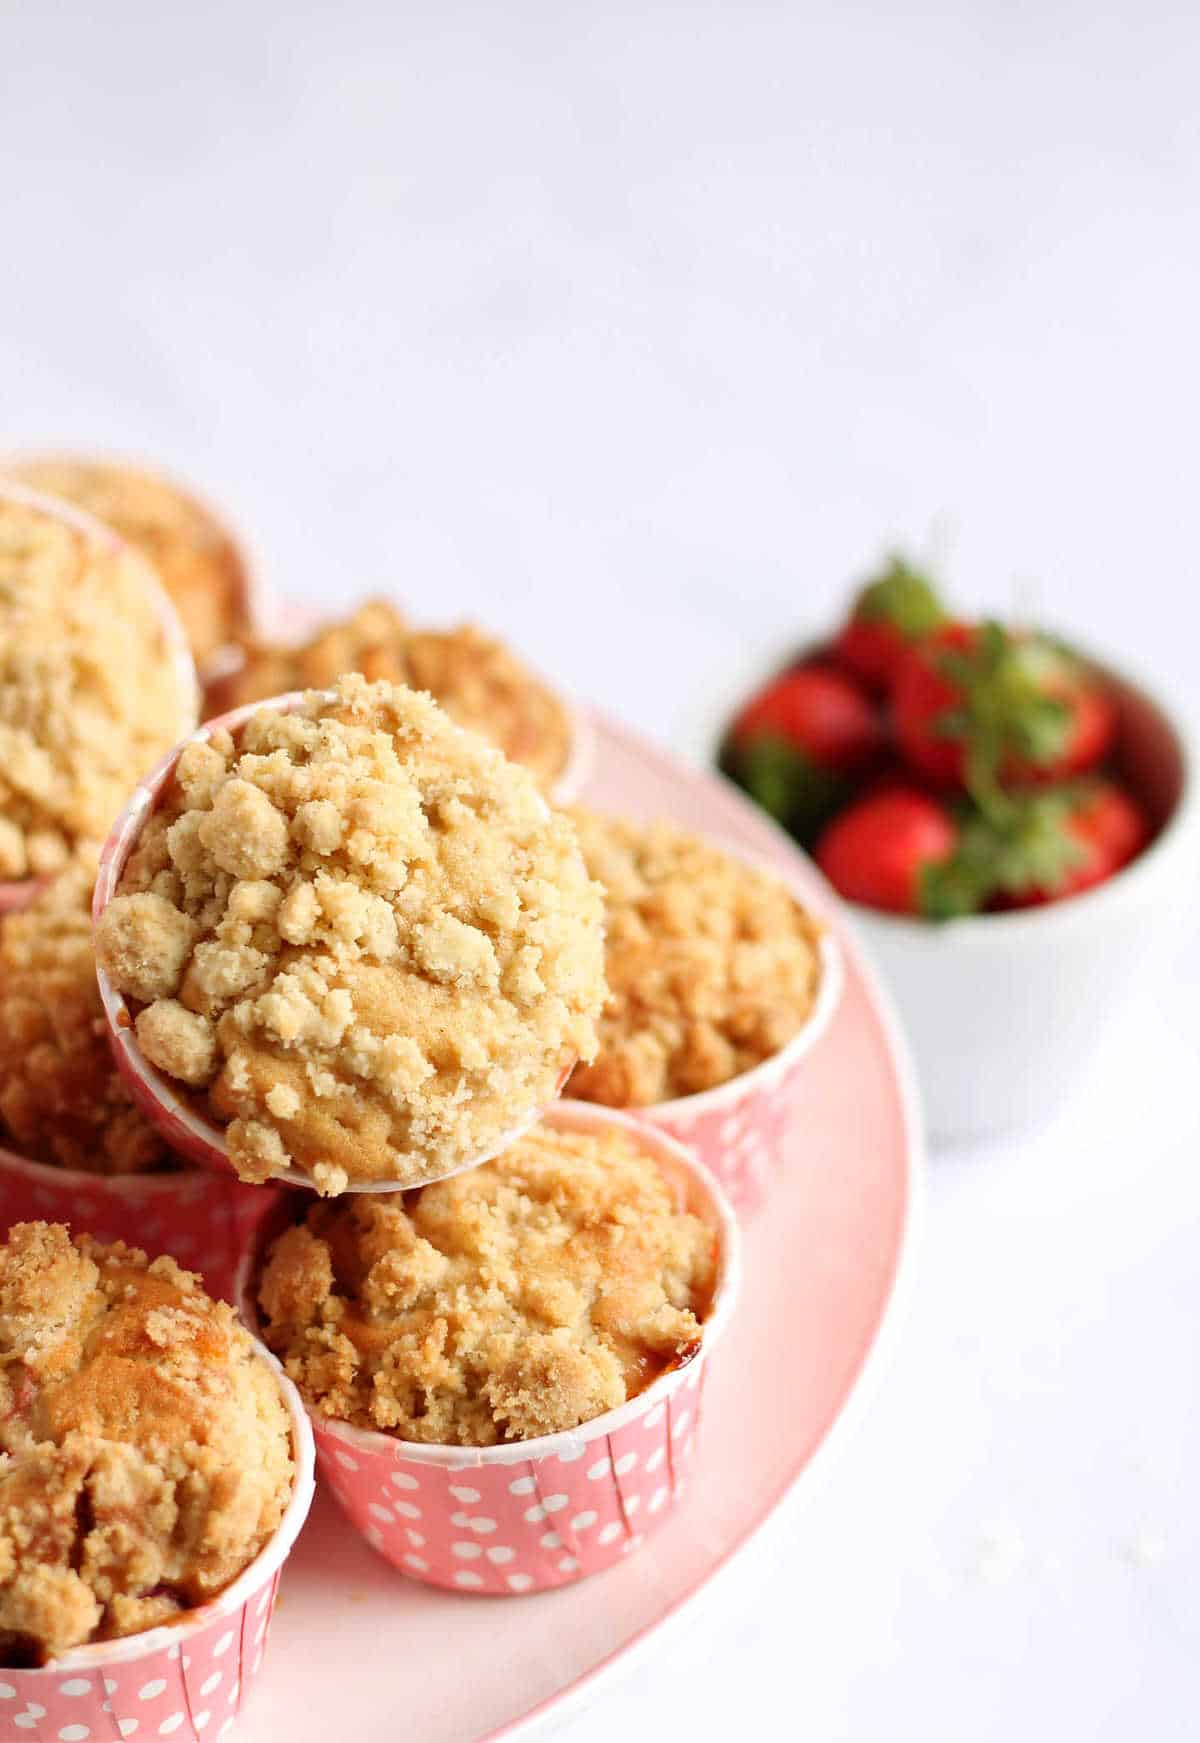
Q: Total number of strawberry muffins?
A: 8